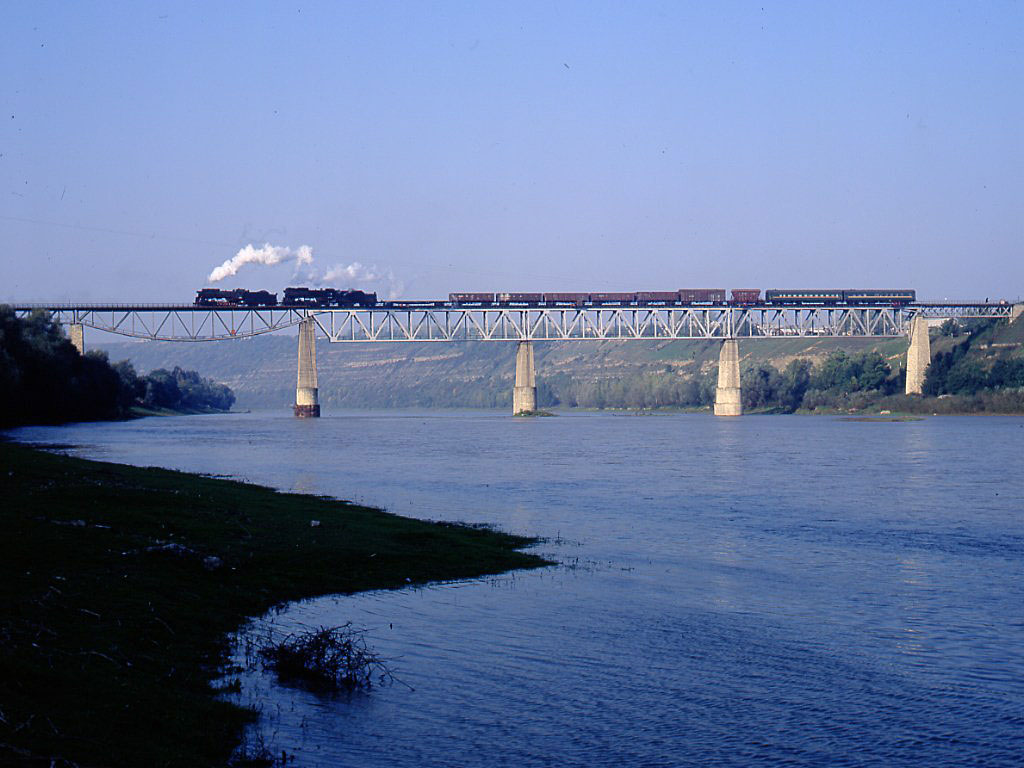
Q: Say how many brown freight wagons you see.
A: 7